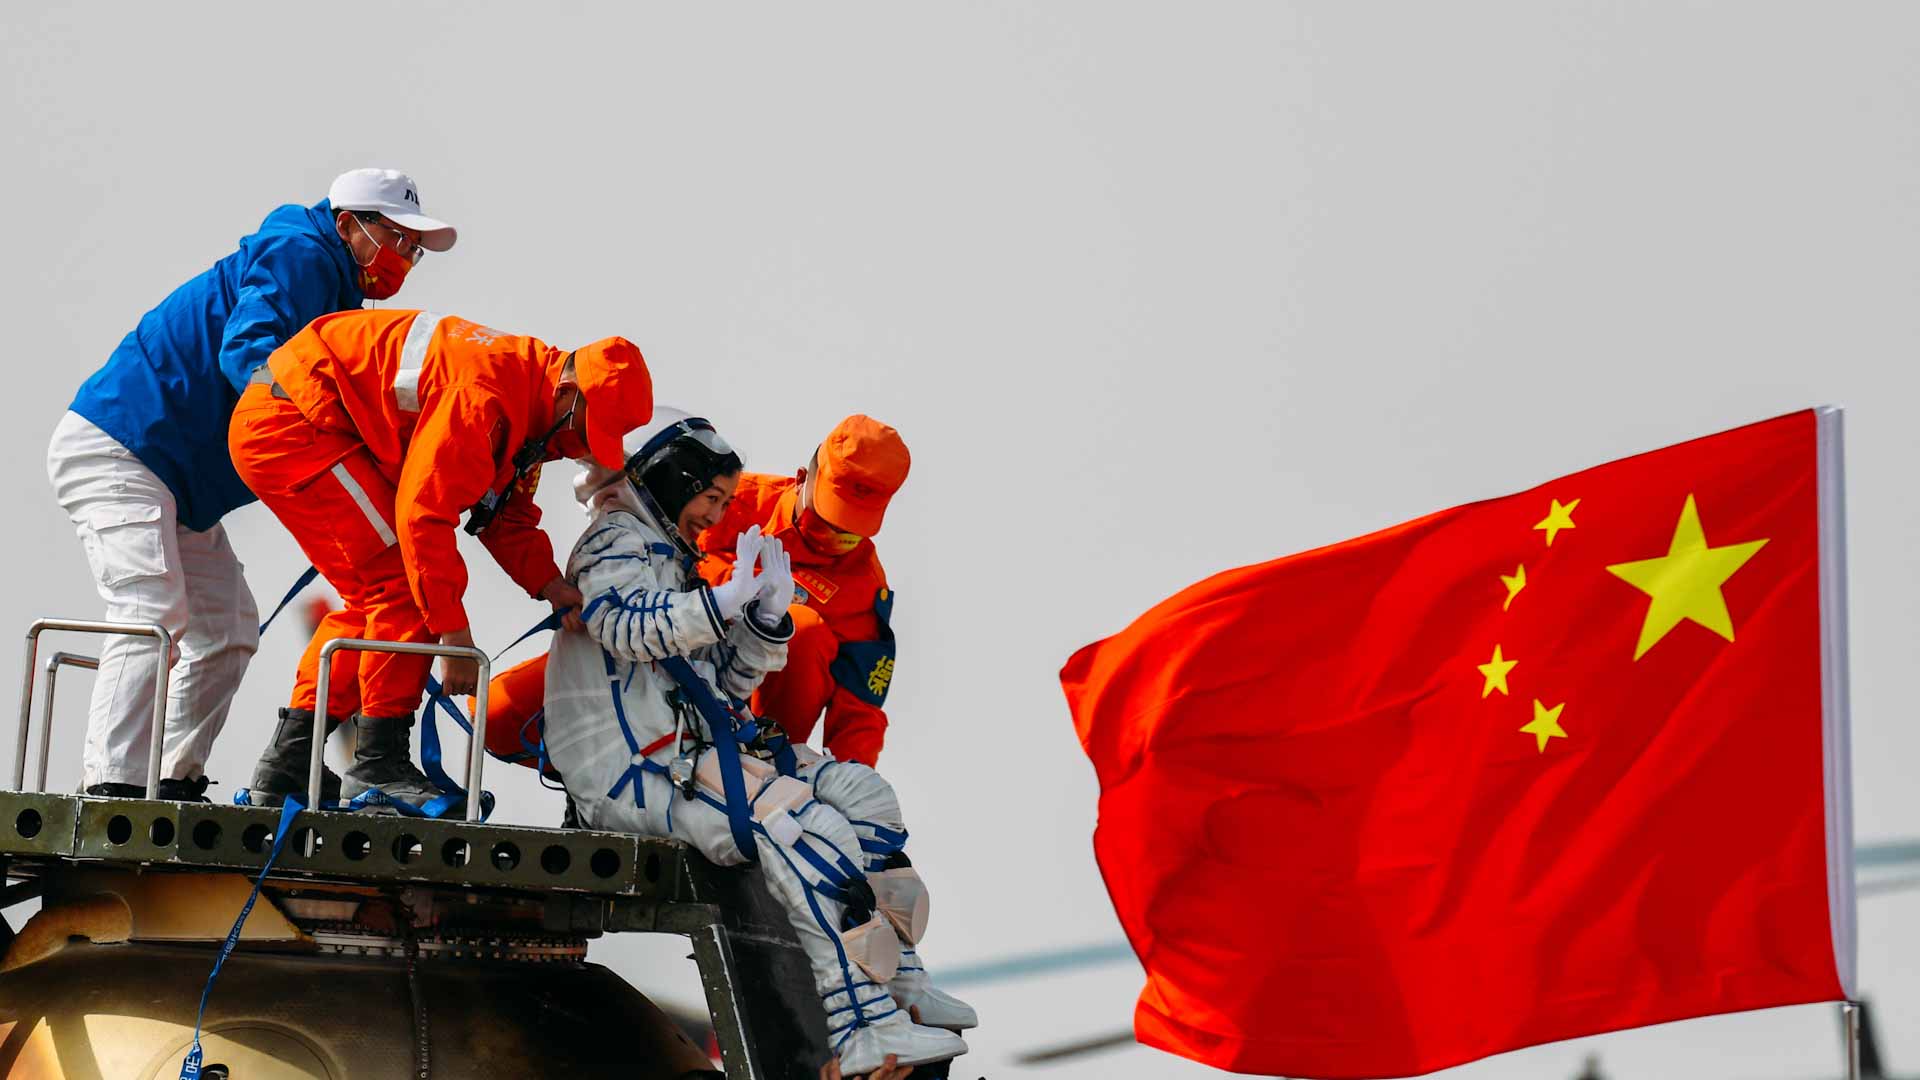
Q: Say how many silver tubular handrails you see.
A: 3